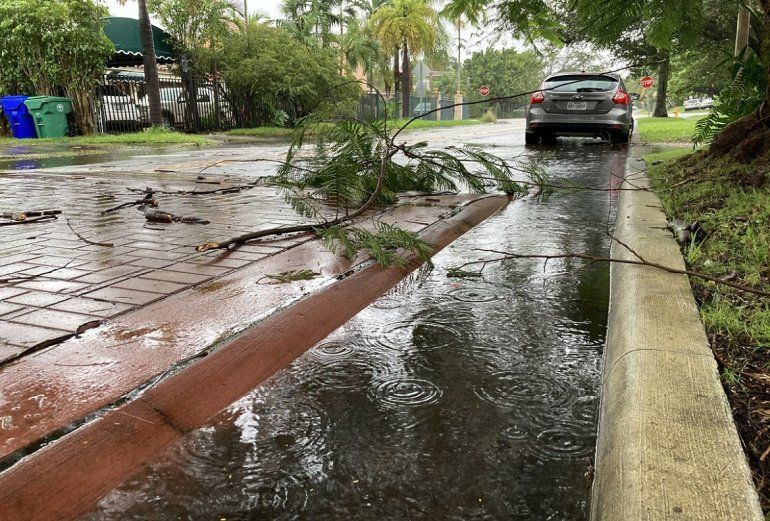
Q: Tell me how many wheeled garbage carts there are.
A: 2